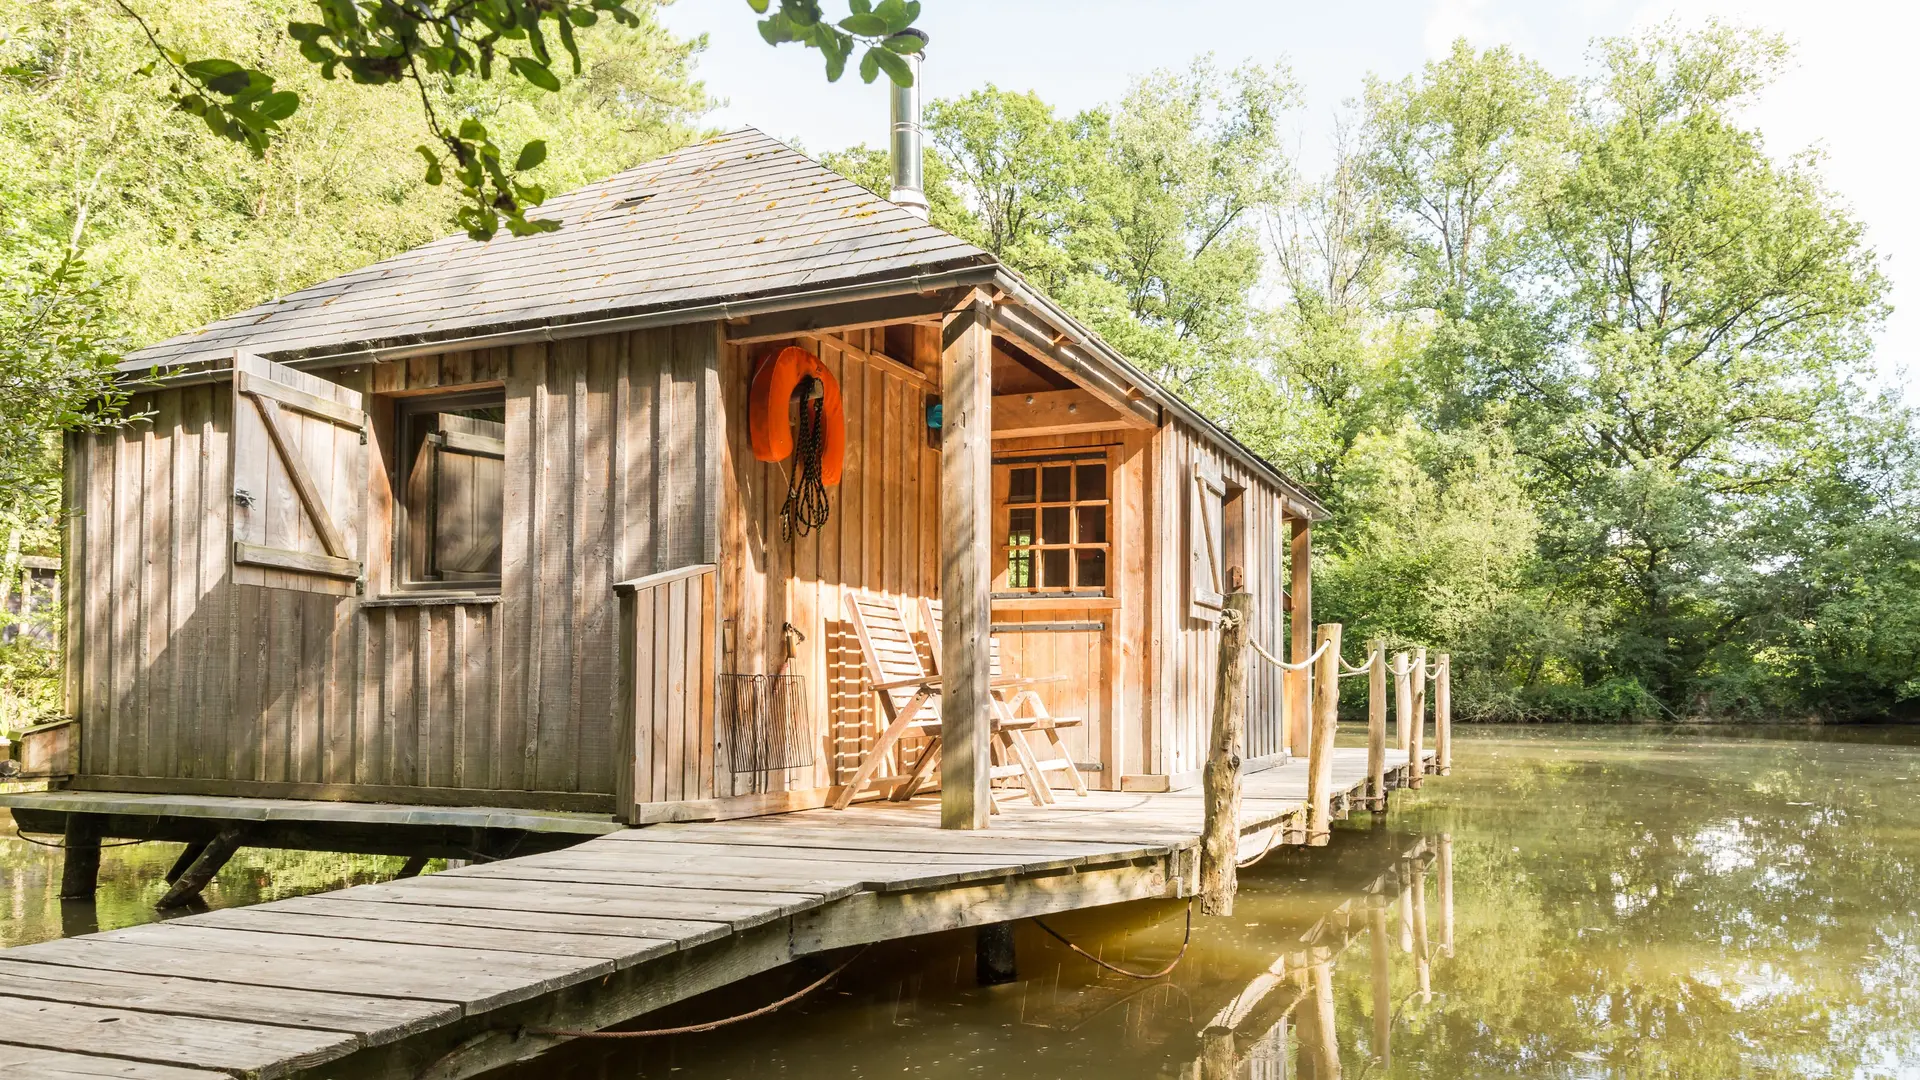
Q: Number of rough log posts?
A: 6